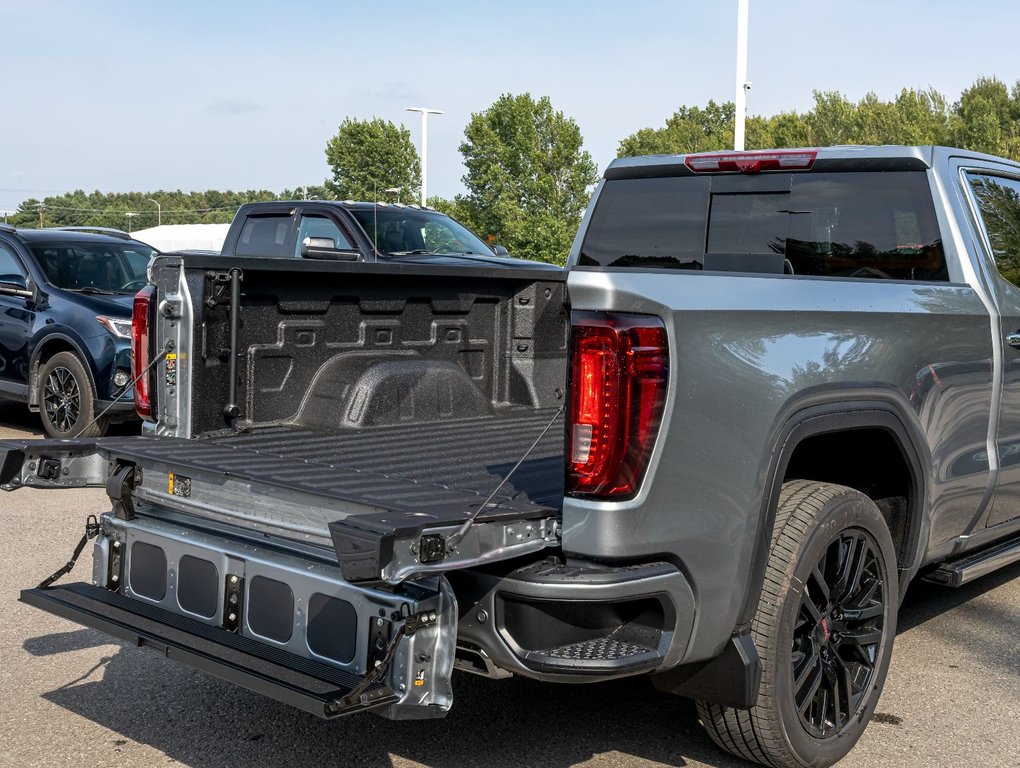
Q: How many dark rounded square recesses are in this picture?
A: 4